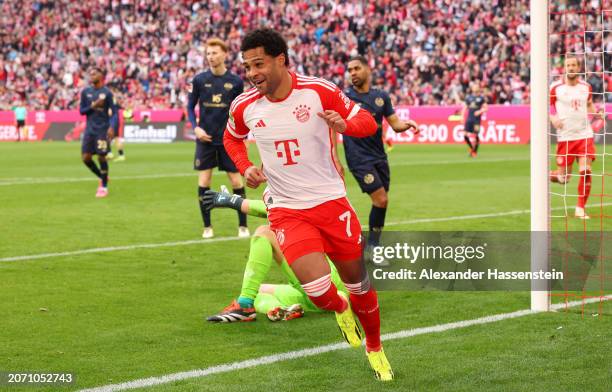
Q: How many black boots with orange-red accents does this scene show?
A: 2